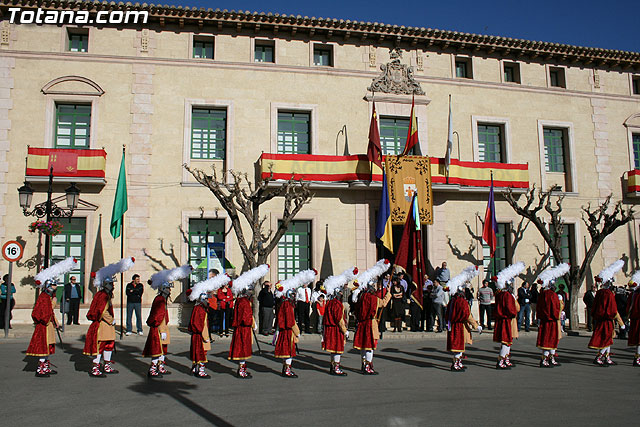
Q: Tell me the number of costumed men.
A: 13